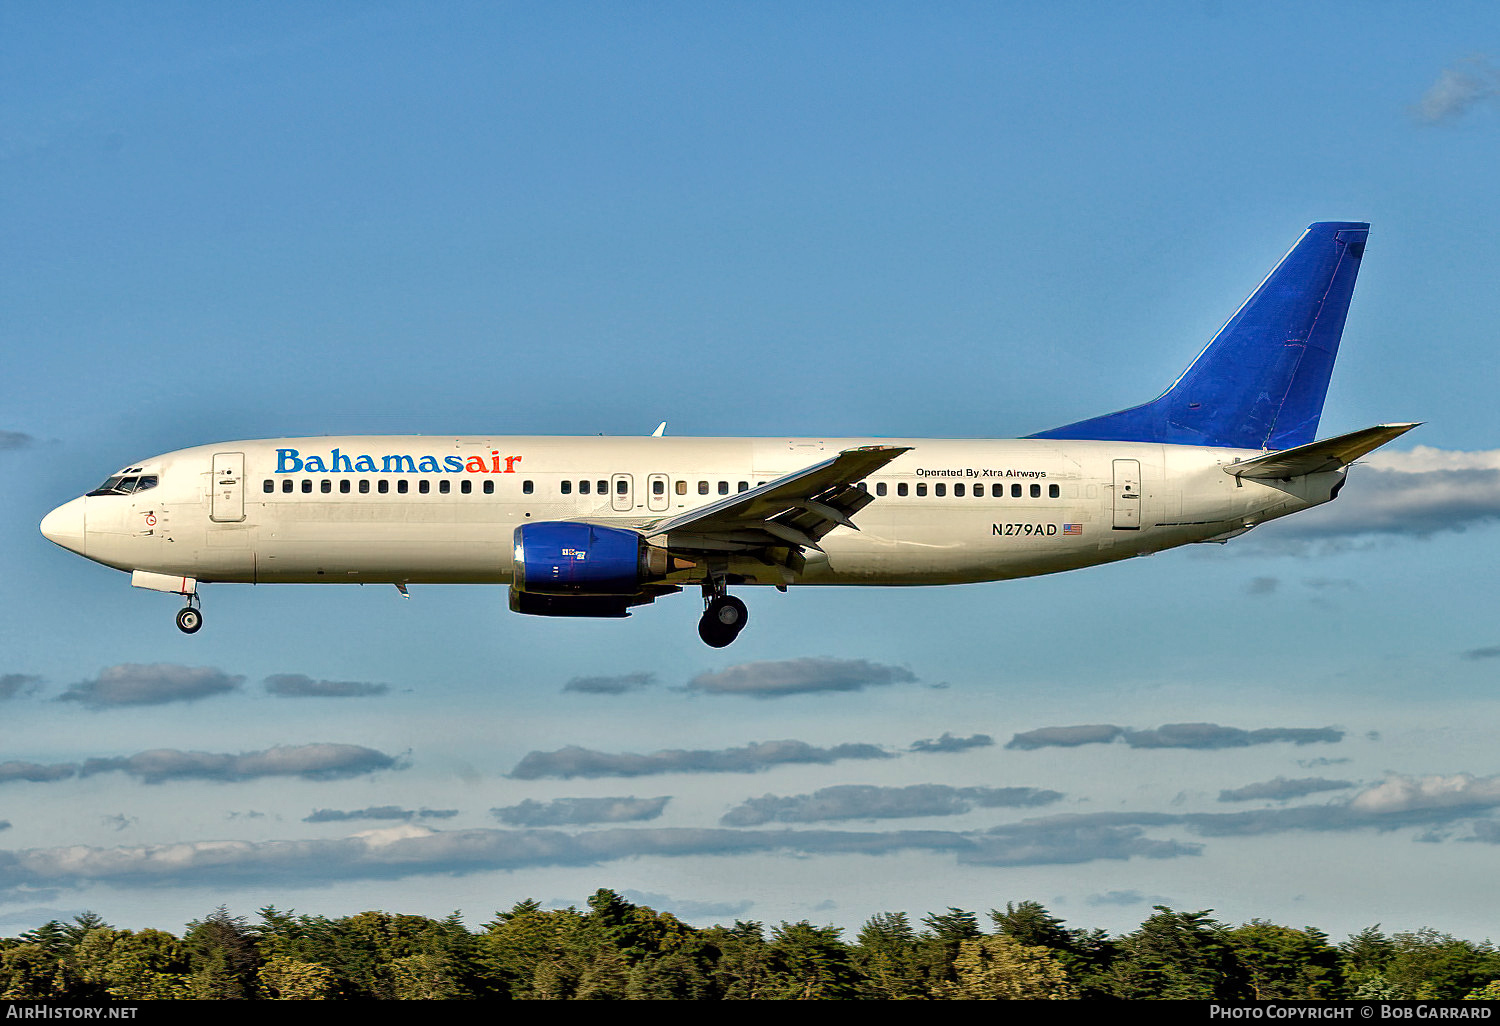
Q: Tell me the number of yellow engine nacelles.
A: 0